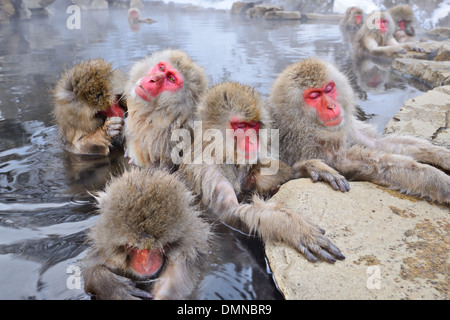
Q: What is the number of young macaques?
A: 1